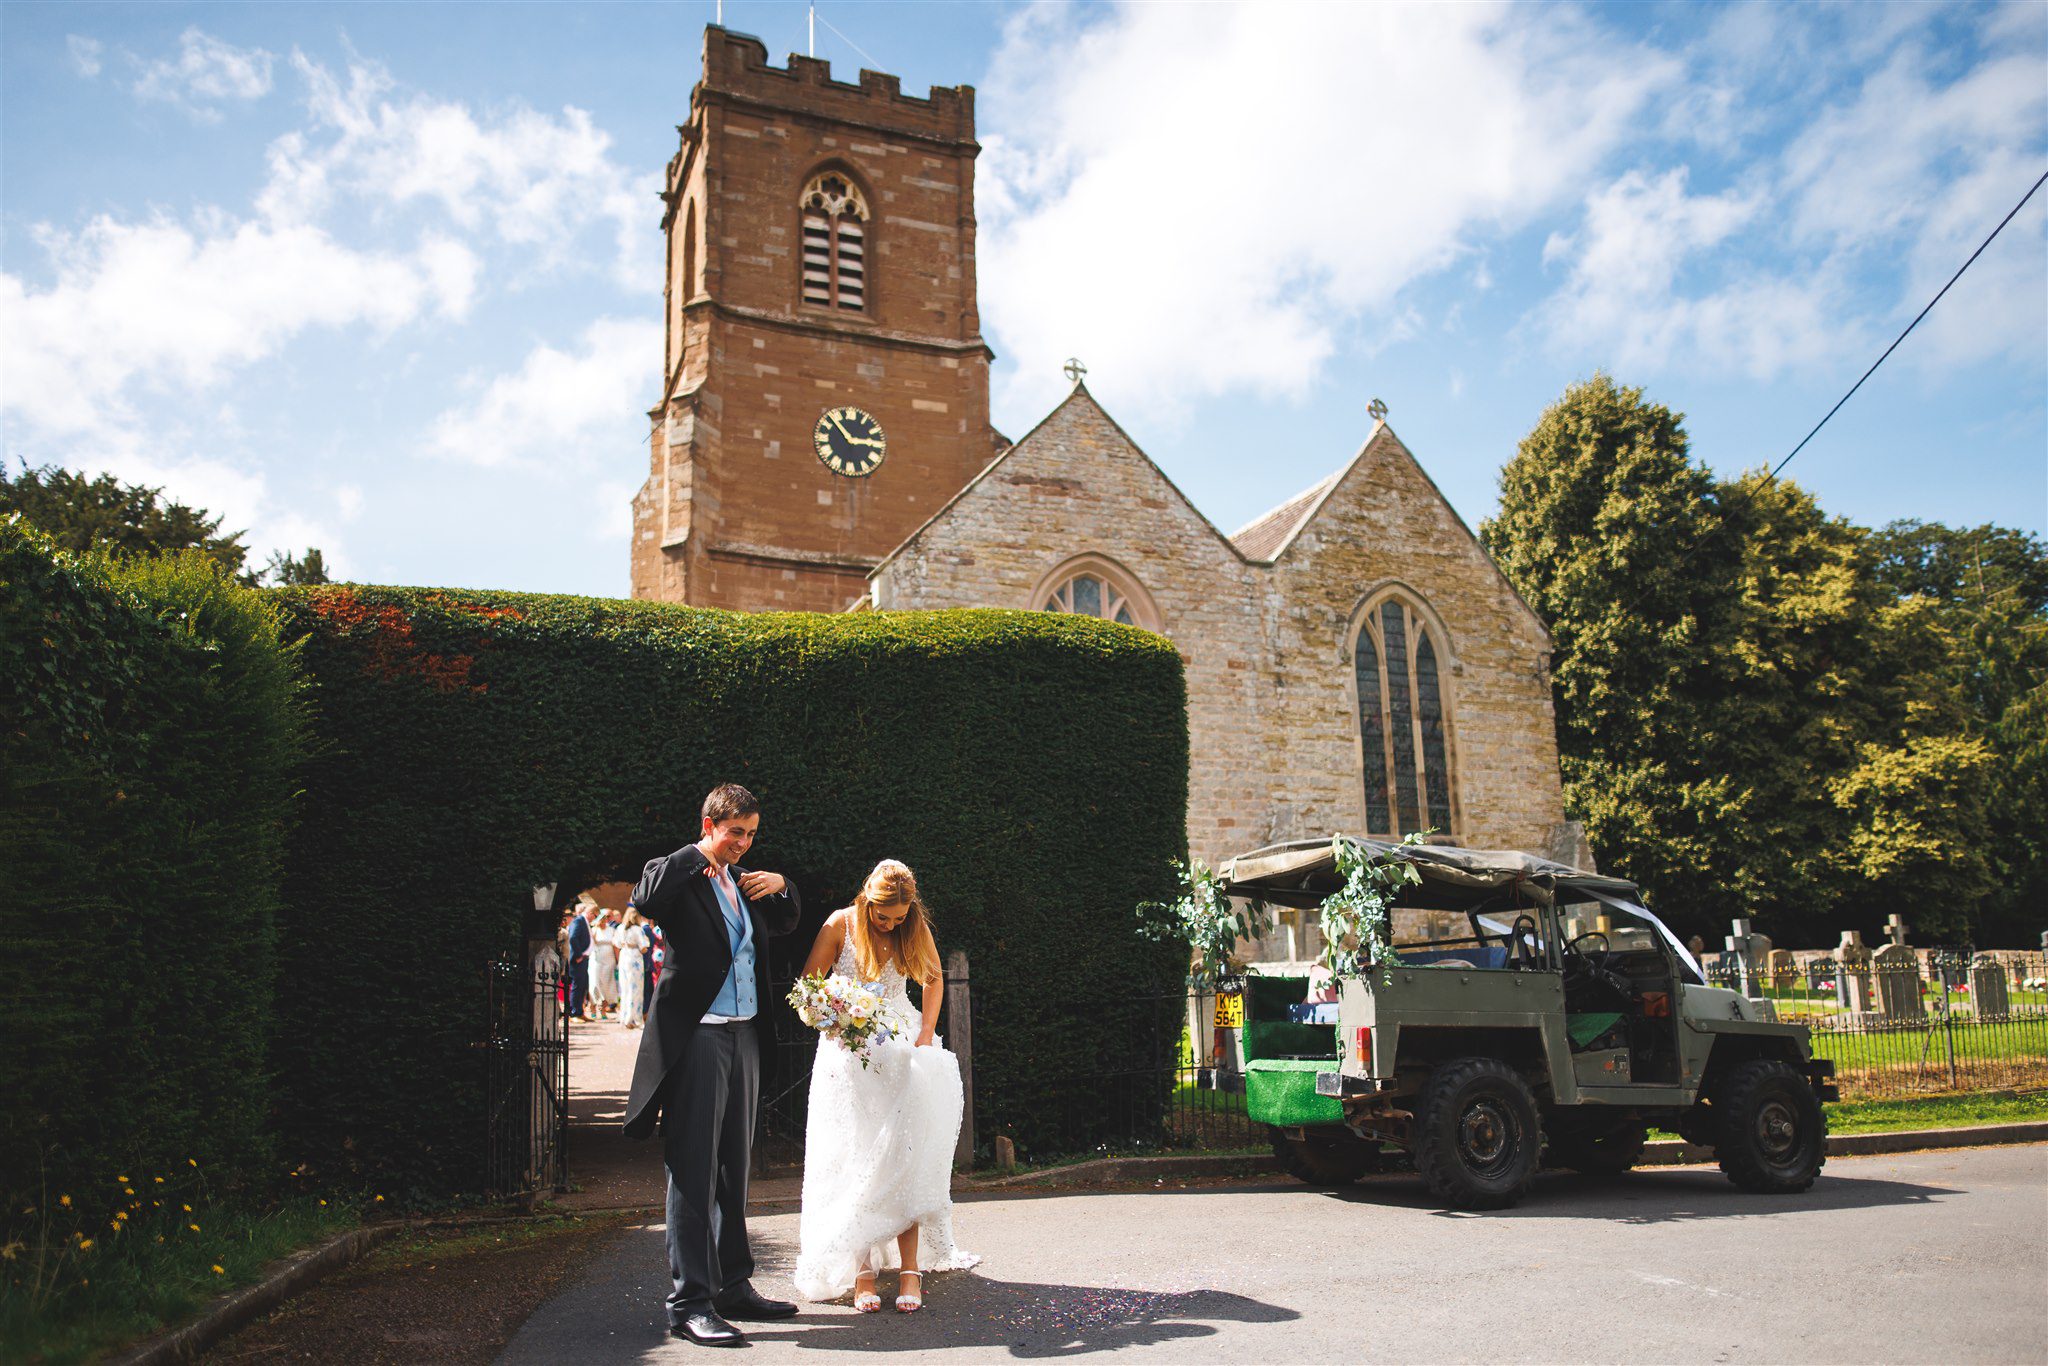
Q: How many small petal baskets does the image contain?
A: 0